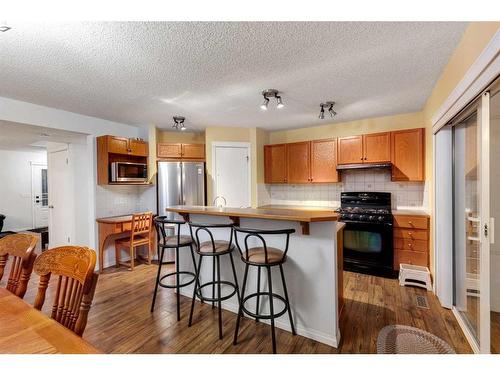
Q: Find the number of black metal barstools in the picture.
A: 3